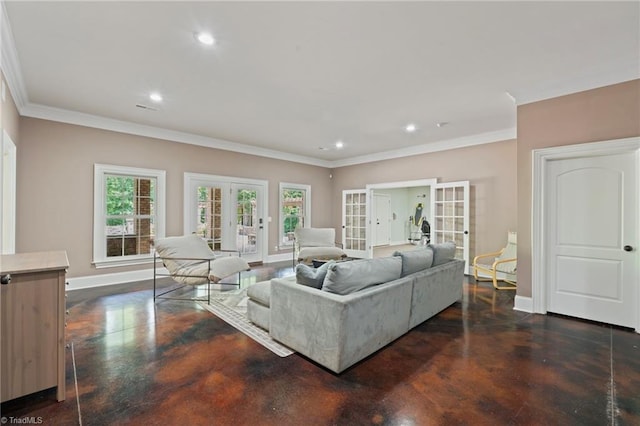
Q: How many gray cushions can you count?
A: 4